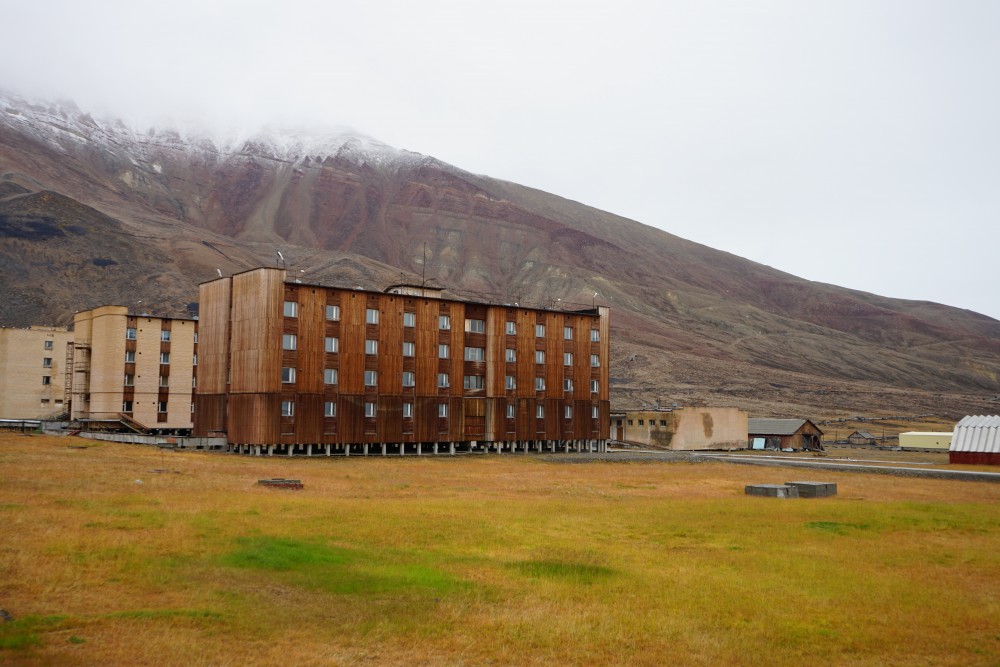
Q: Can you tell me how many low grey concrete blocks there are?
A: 2